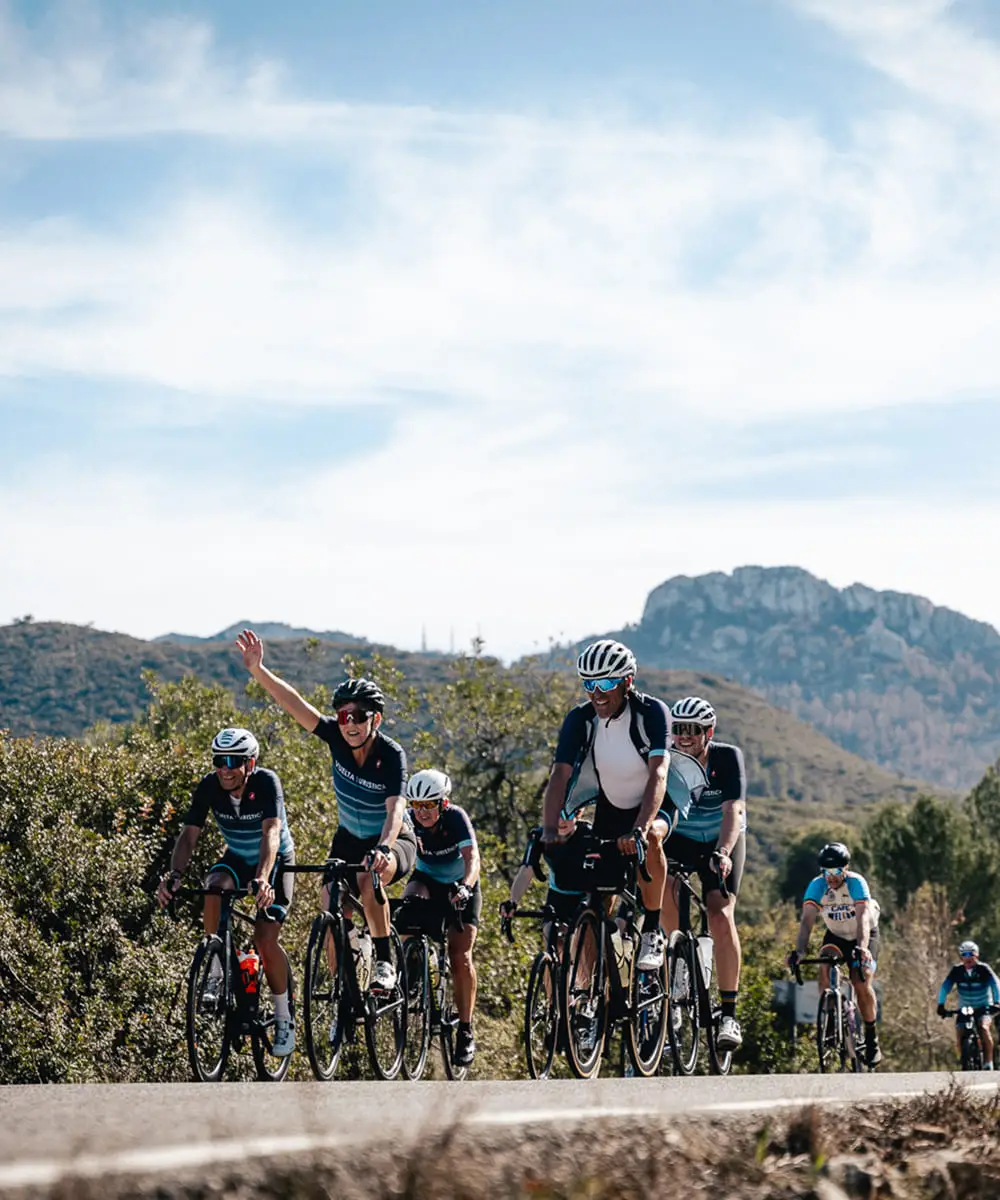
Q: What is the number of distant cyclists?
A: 2